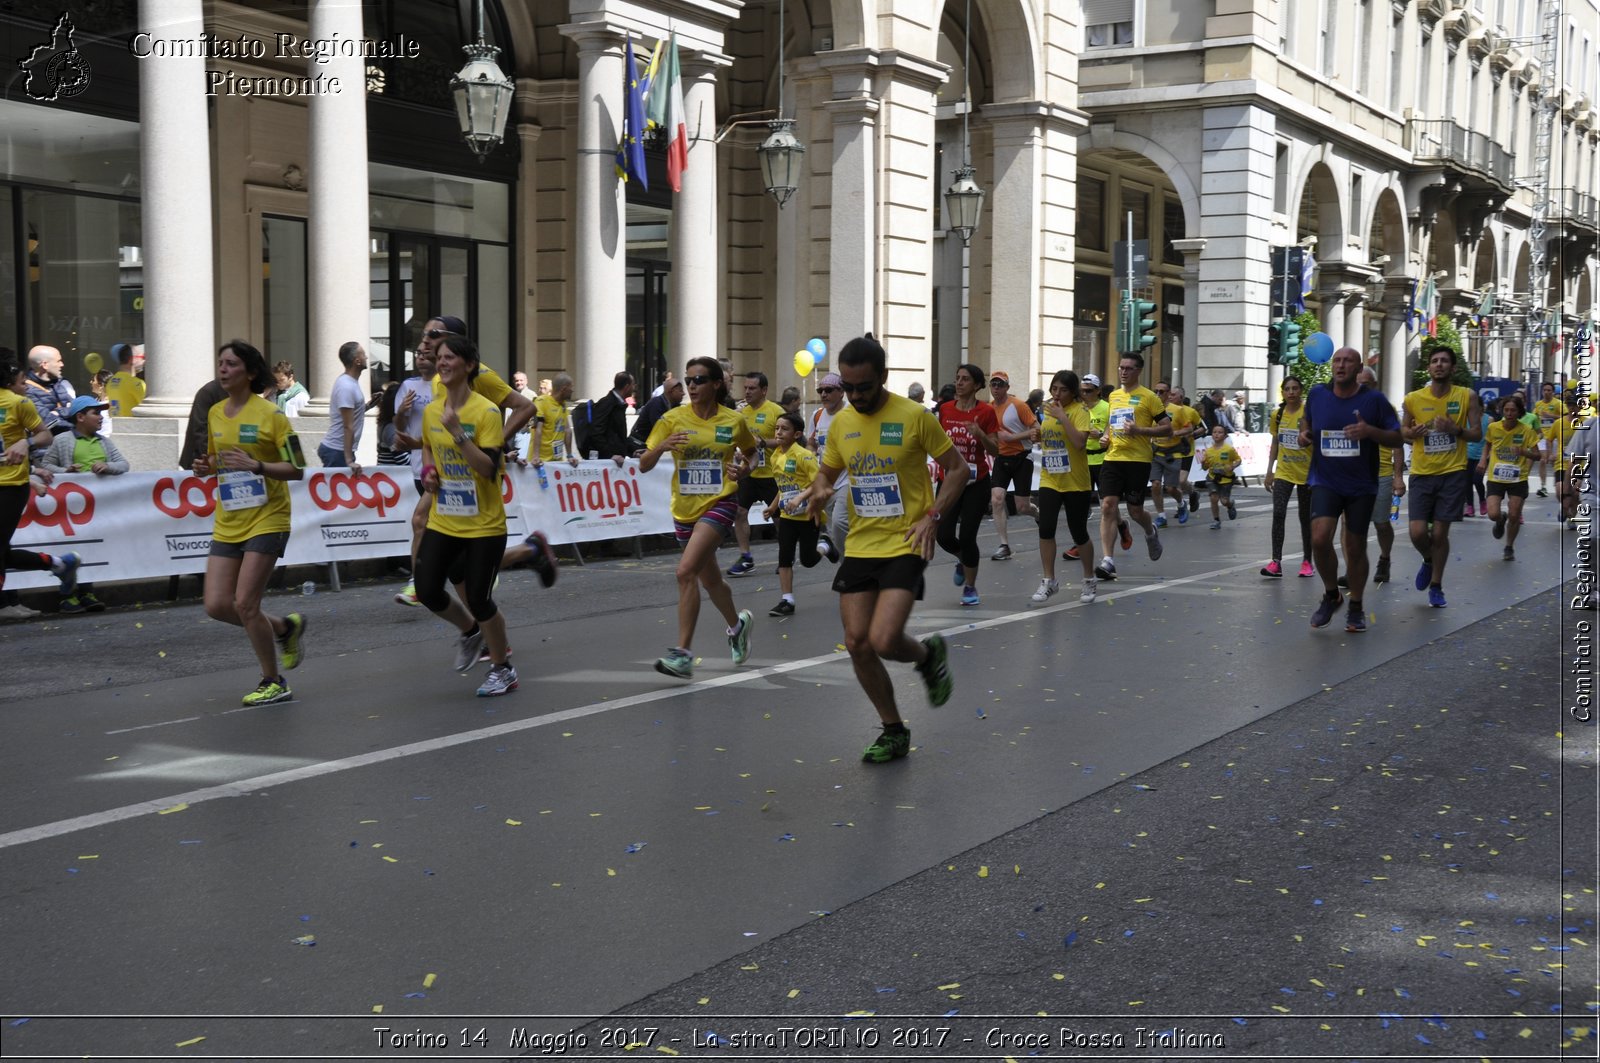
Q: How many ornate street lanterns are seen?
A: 3